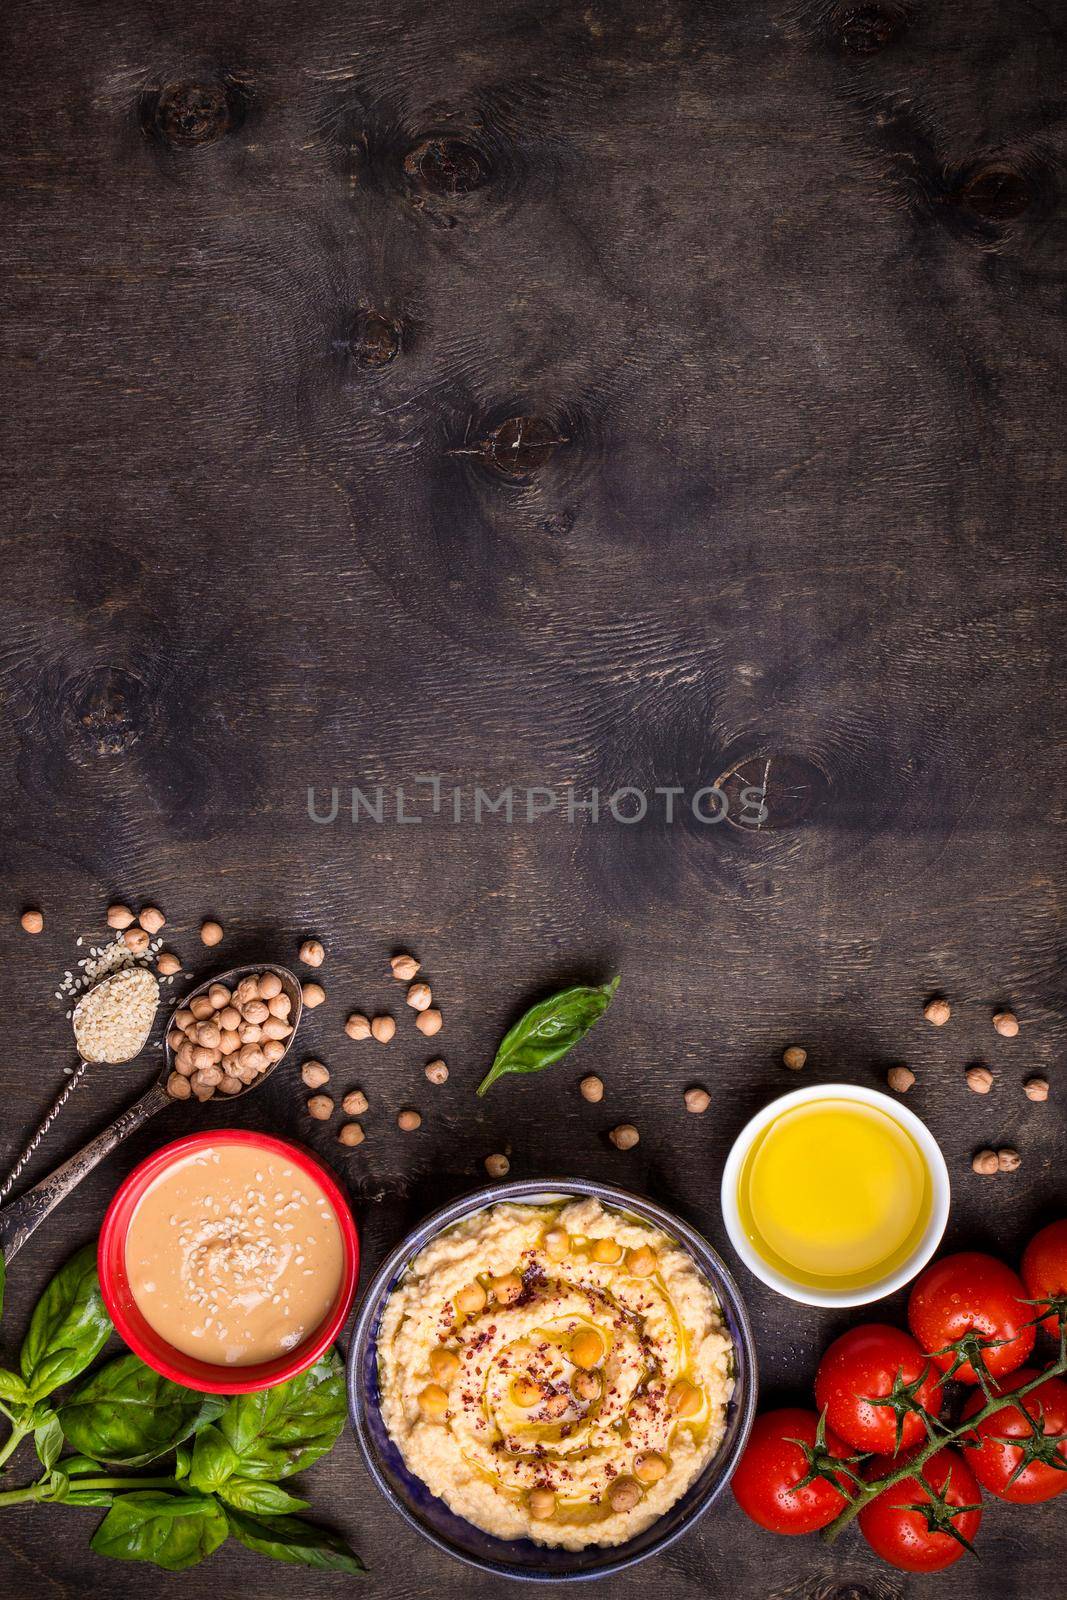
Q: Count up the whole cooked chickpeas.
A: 15